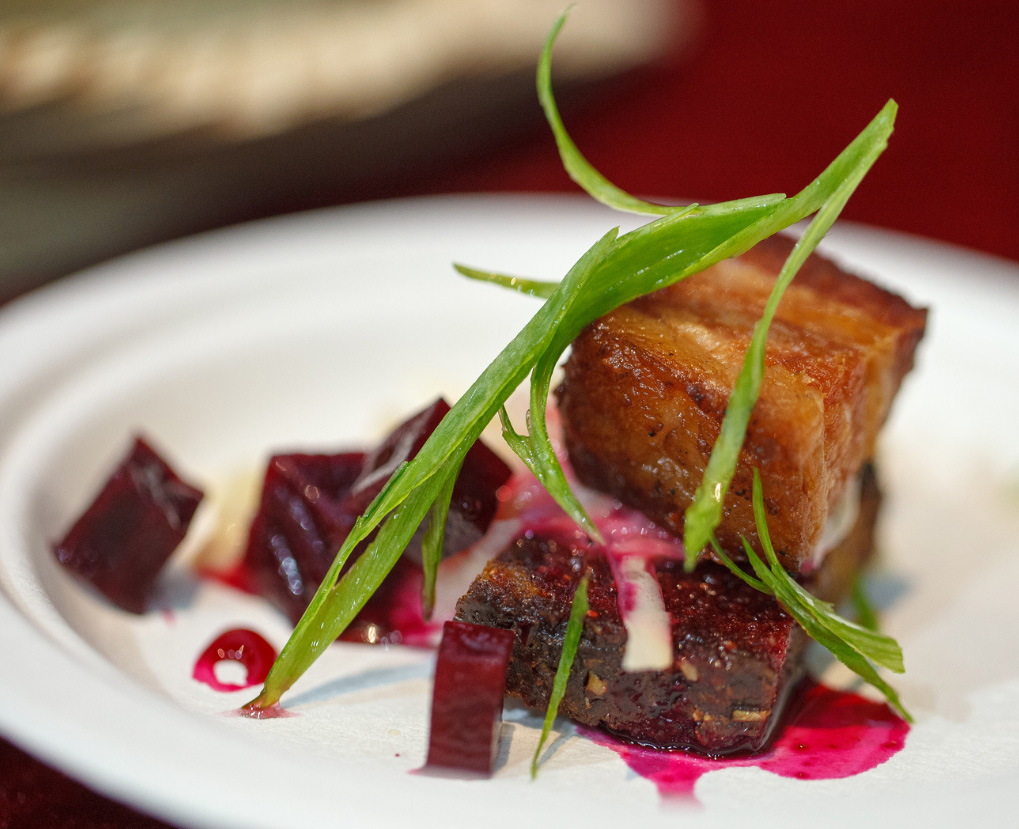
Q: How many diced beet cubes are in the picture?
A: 4